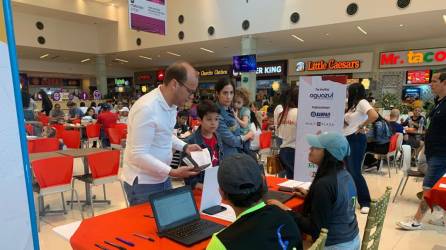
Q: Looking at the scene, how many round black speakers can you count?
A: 10